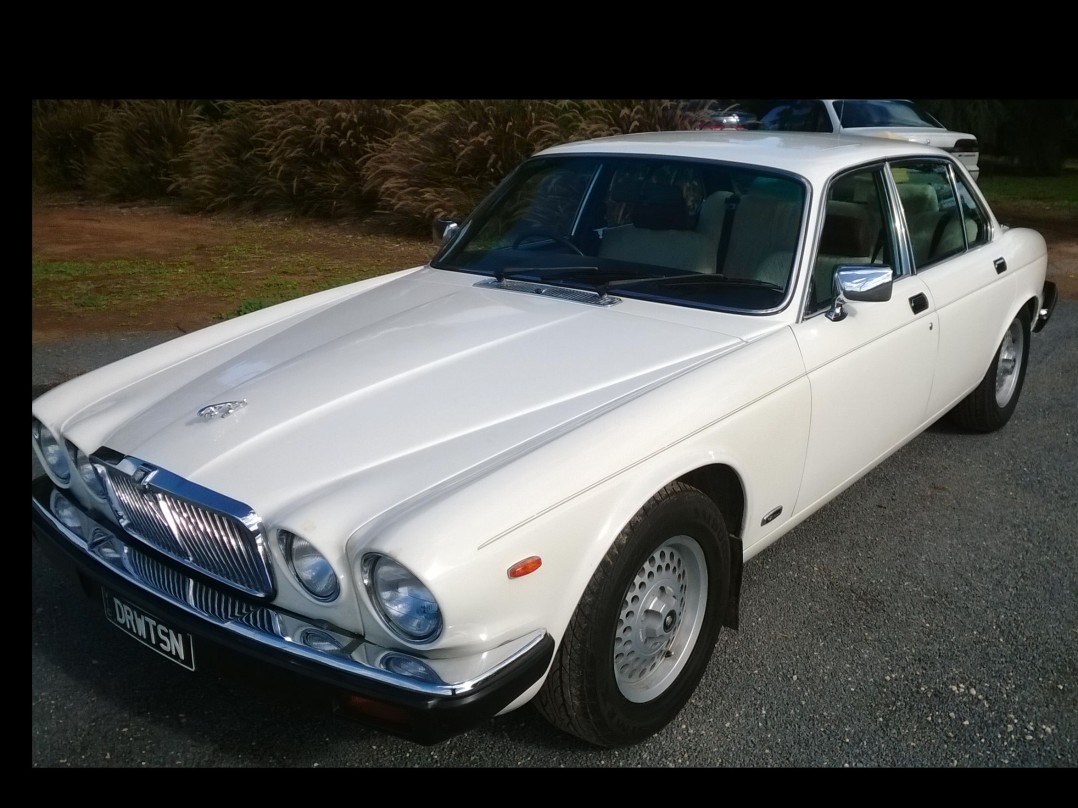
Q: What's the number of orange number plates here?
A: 0